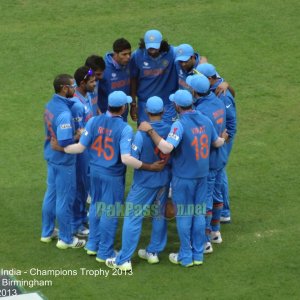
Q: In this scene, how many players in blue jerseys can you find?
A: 11